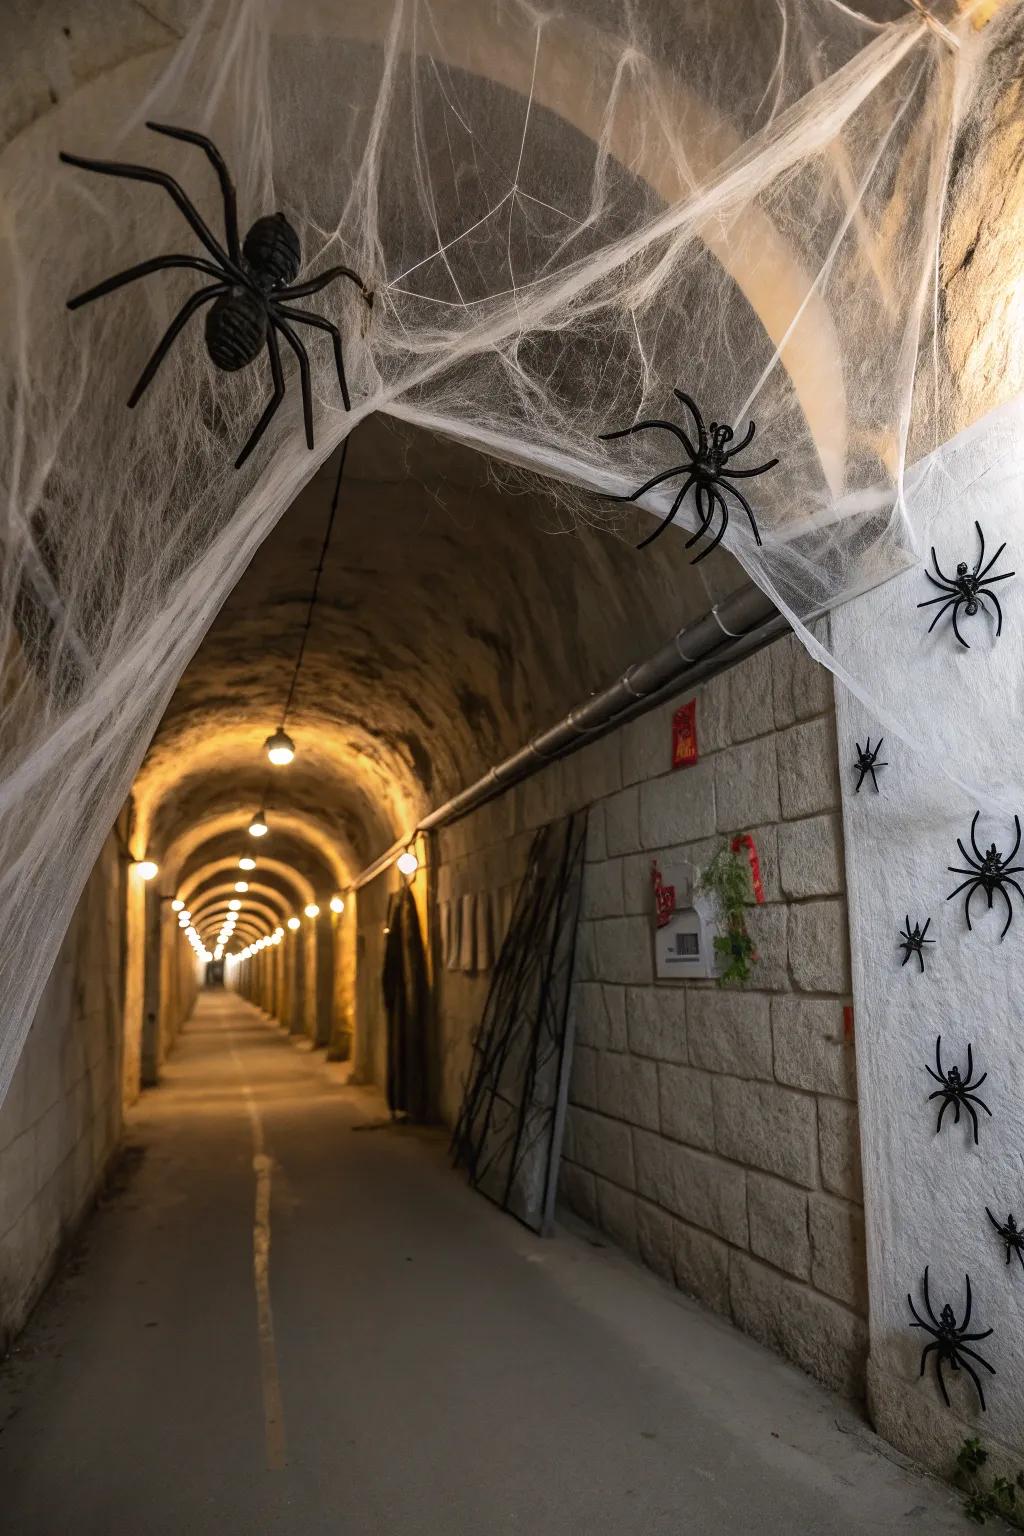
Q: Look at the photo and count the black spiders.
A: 9